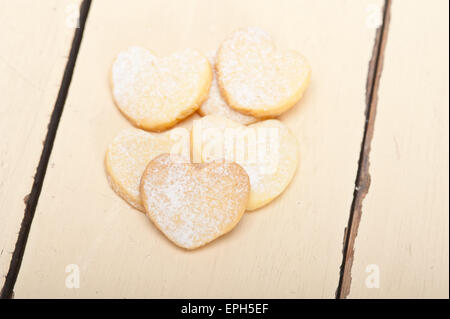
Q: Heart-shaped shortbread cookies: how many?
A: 6